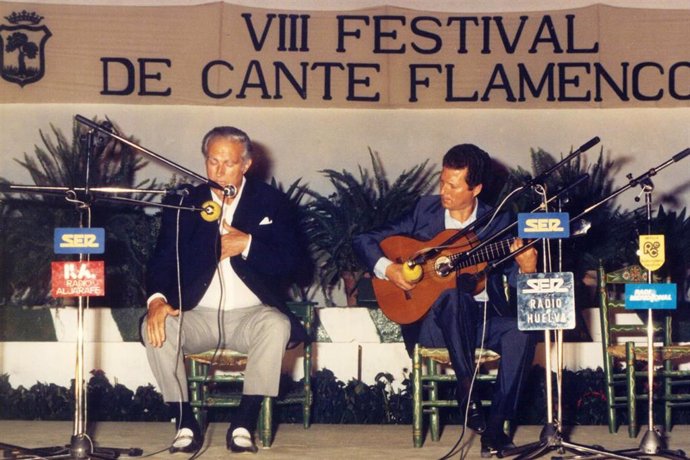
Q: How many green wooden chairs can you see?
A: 3